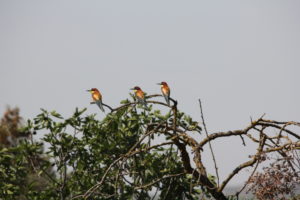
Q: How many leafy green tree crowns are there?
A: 1